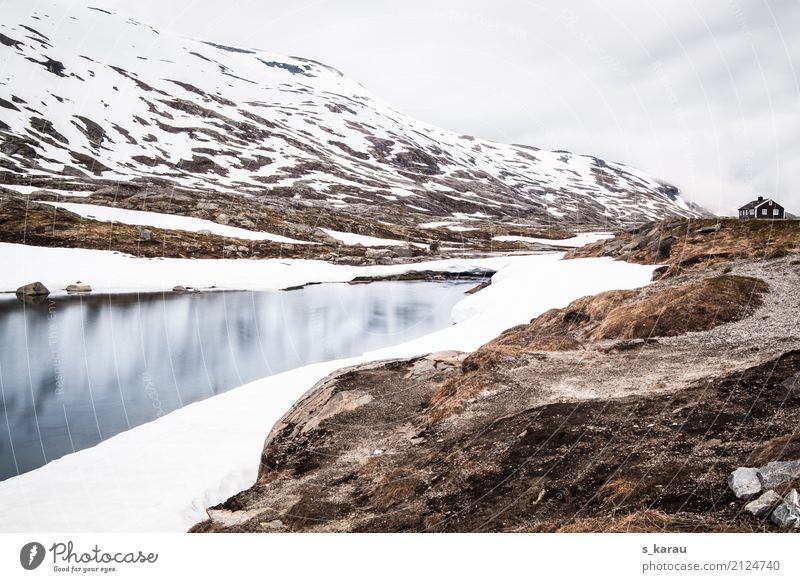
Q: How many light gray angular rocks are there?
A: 4